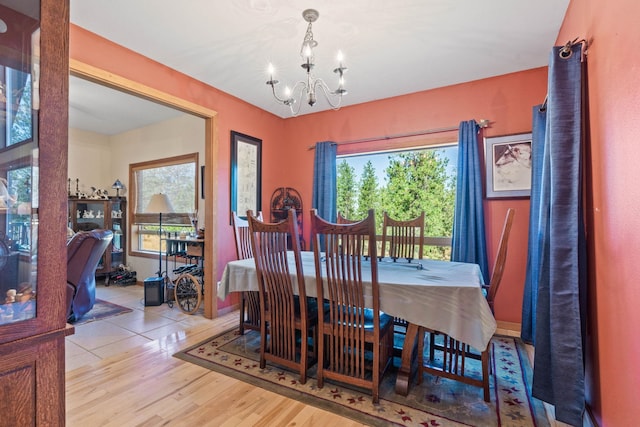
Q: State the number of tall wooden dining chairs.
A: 6